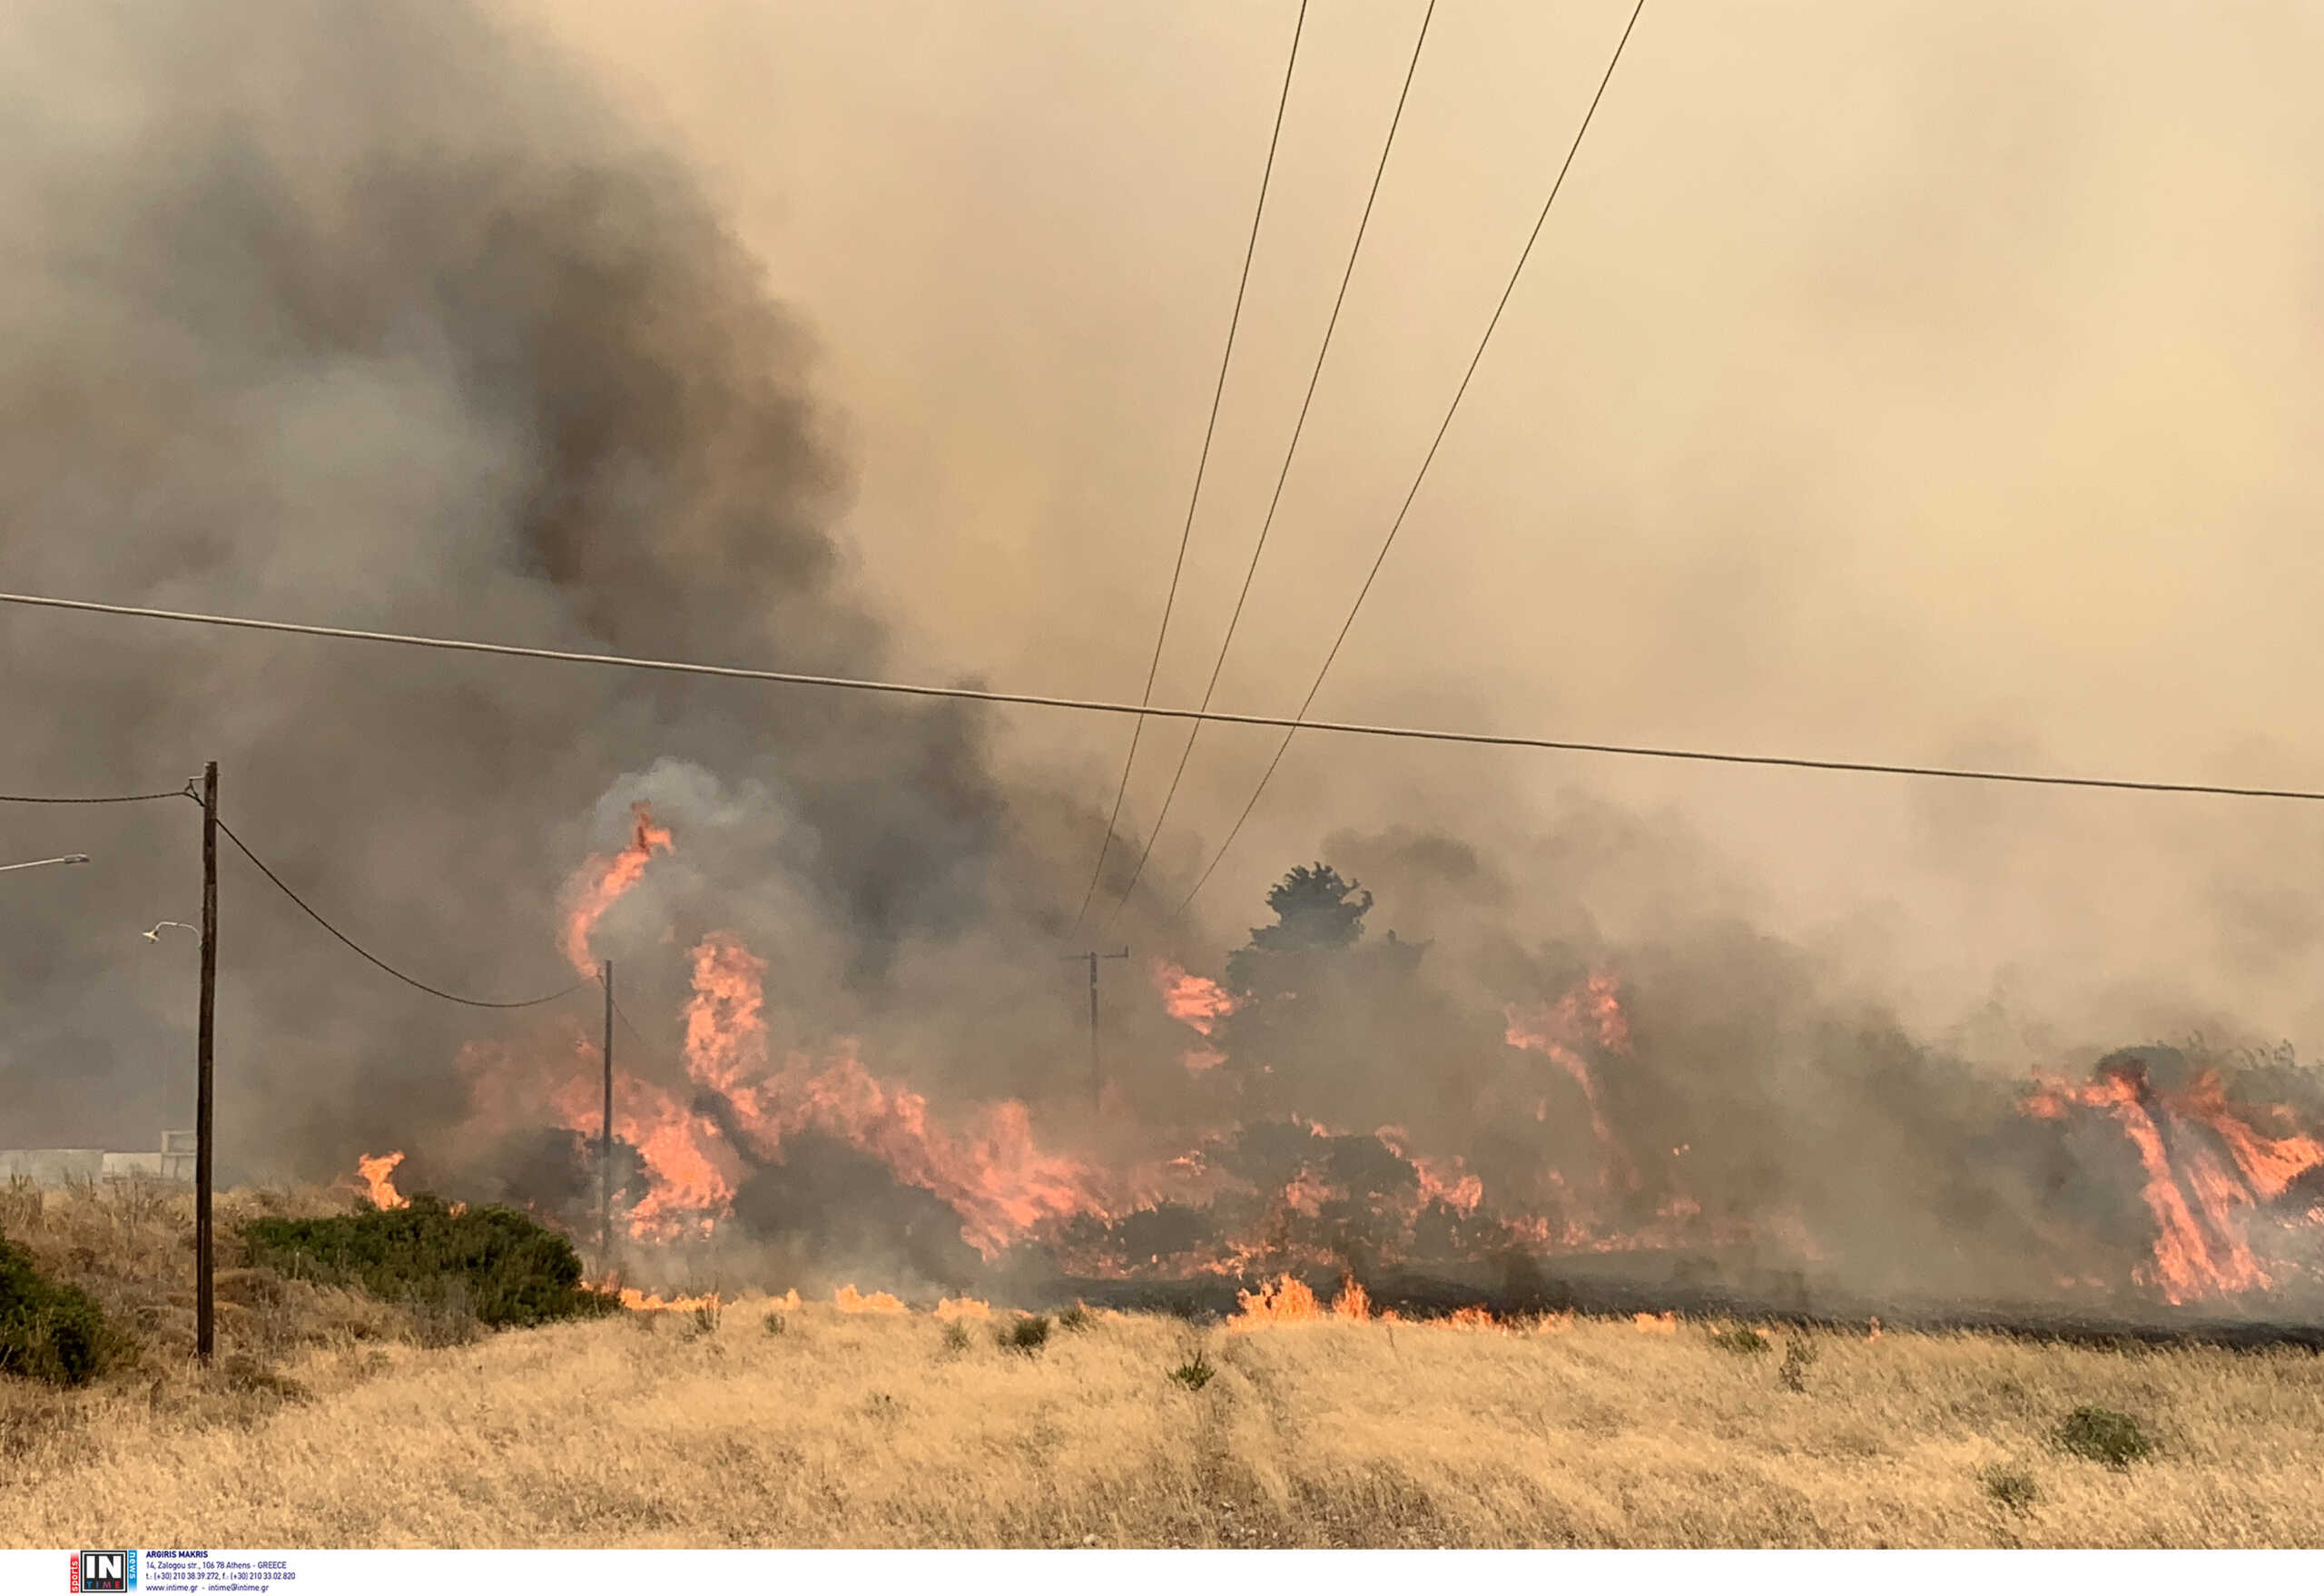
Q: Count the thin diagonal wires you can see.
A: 3